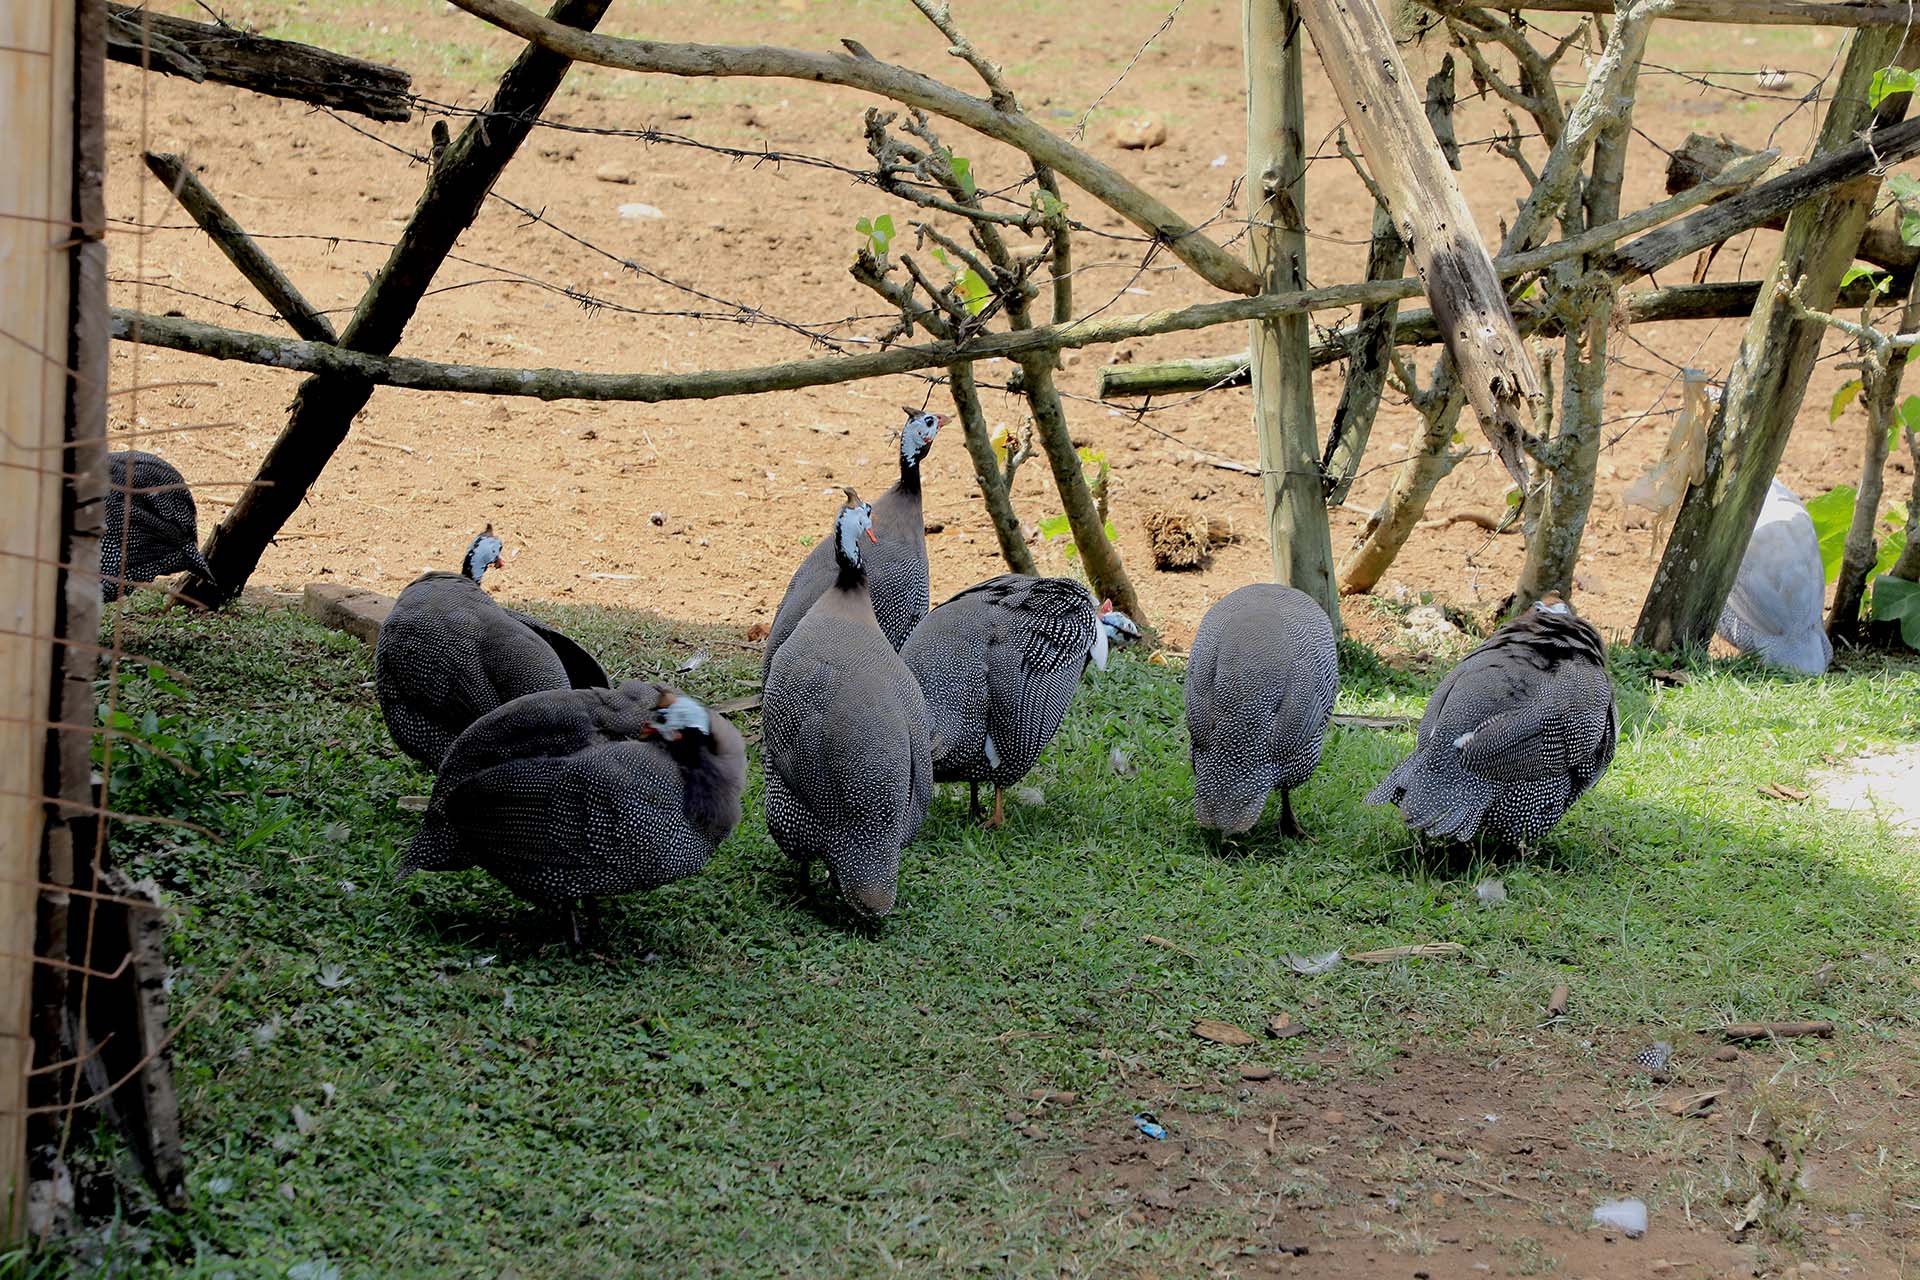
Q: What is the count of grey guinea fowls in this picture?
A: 8